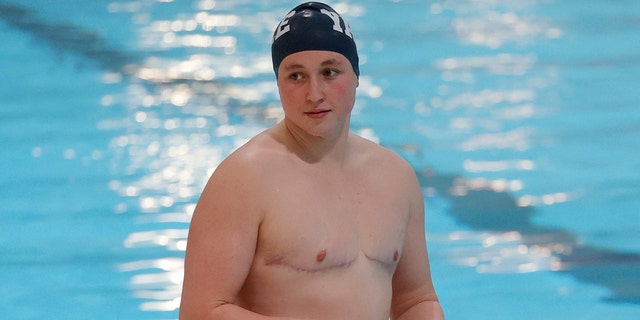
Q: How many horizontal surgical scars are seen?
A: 2